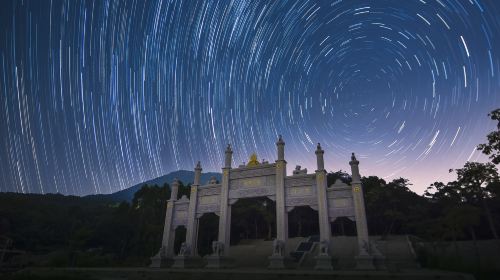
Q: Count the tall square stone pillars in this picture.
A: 6